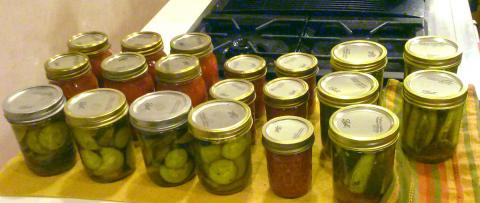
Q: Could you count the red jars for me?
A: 11